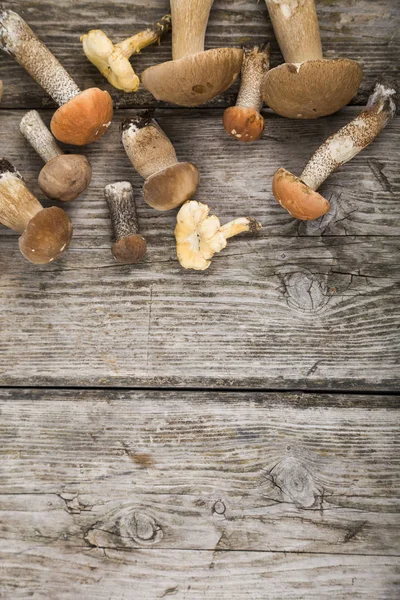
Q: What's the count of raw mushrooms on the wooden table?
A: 11